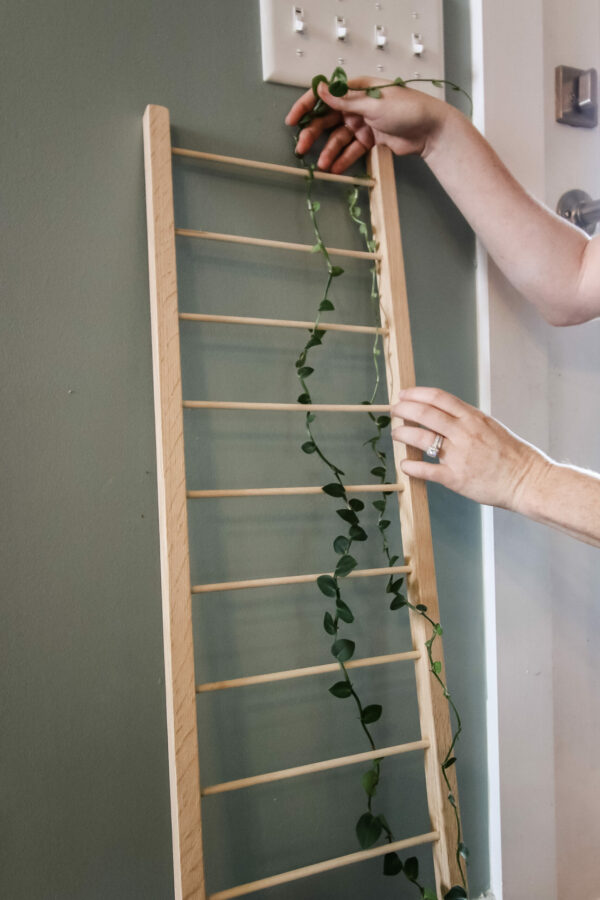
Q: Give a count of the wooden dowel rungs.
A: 9